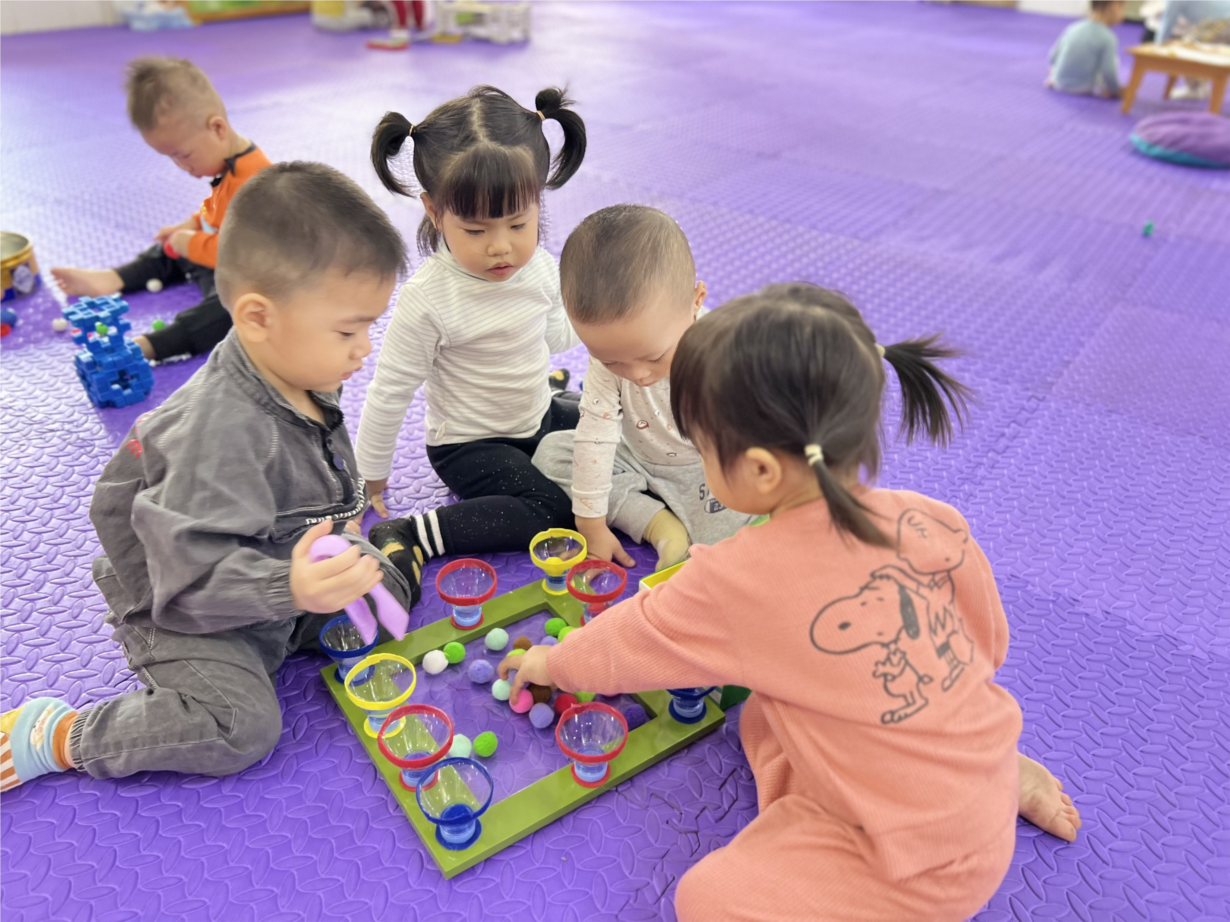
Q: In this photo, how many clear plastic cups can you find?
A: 9